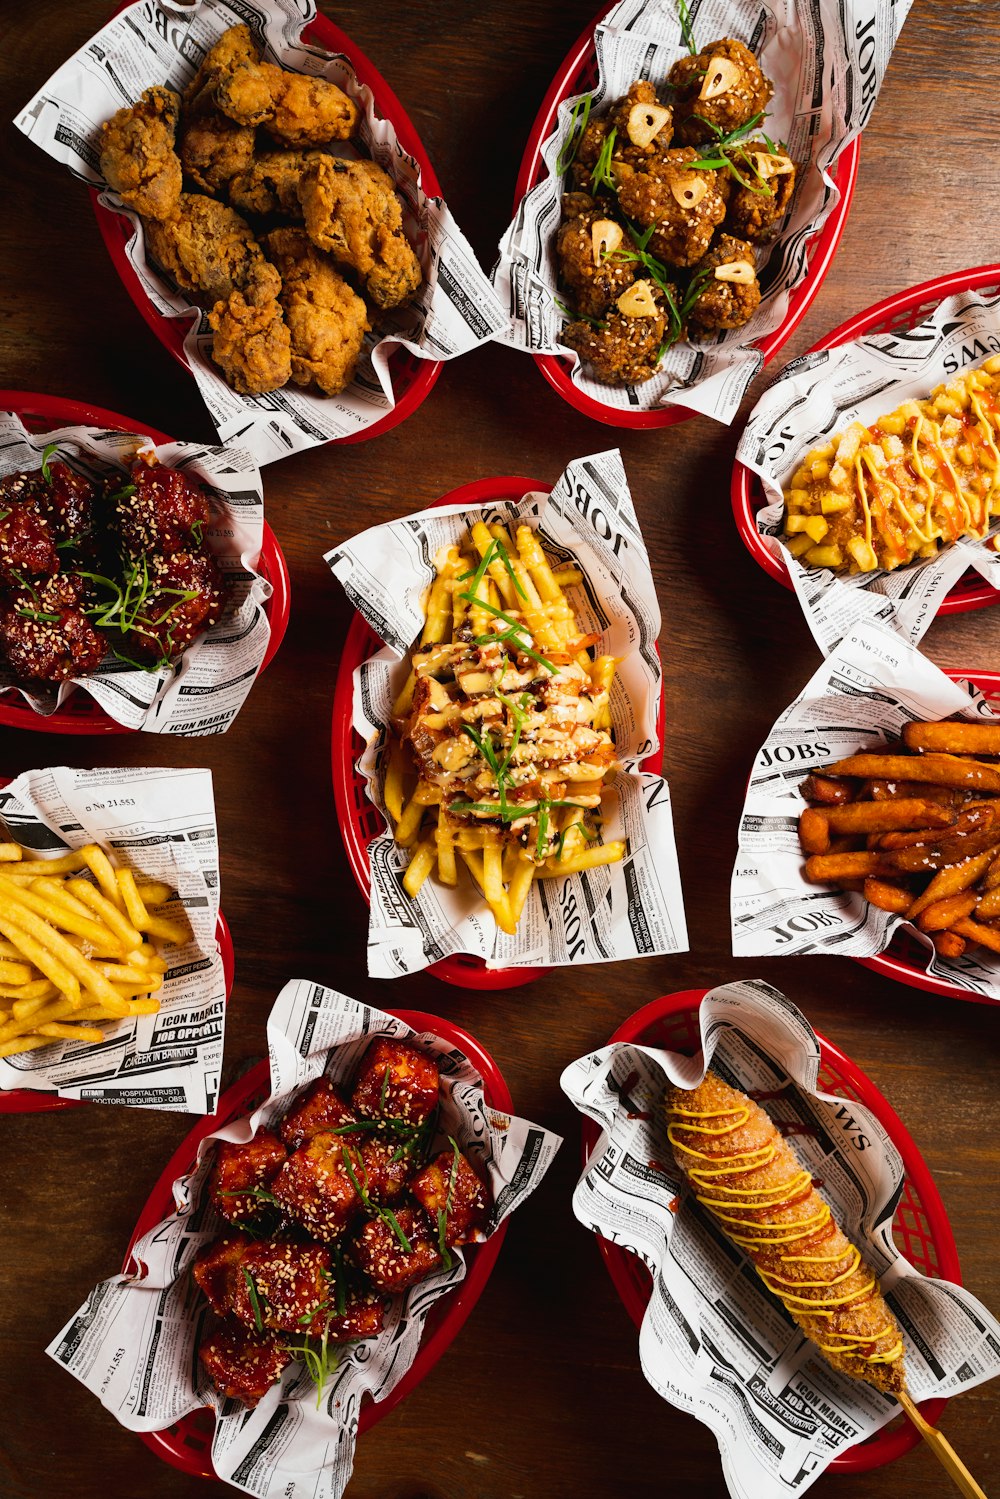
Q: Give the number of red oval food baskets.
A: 9